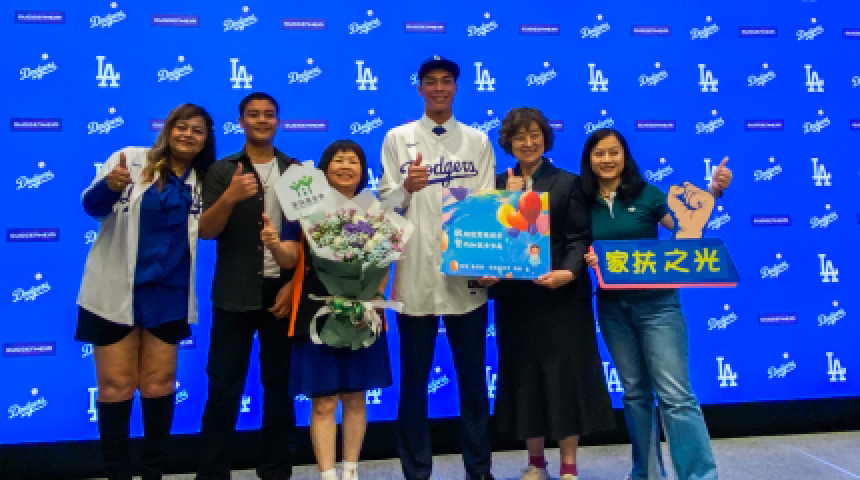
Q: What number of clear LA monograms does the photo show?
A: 11